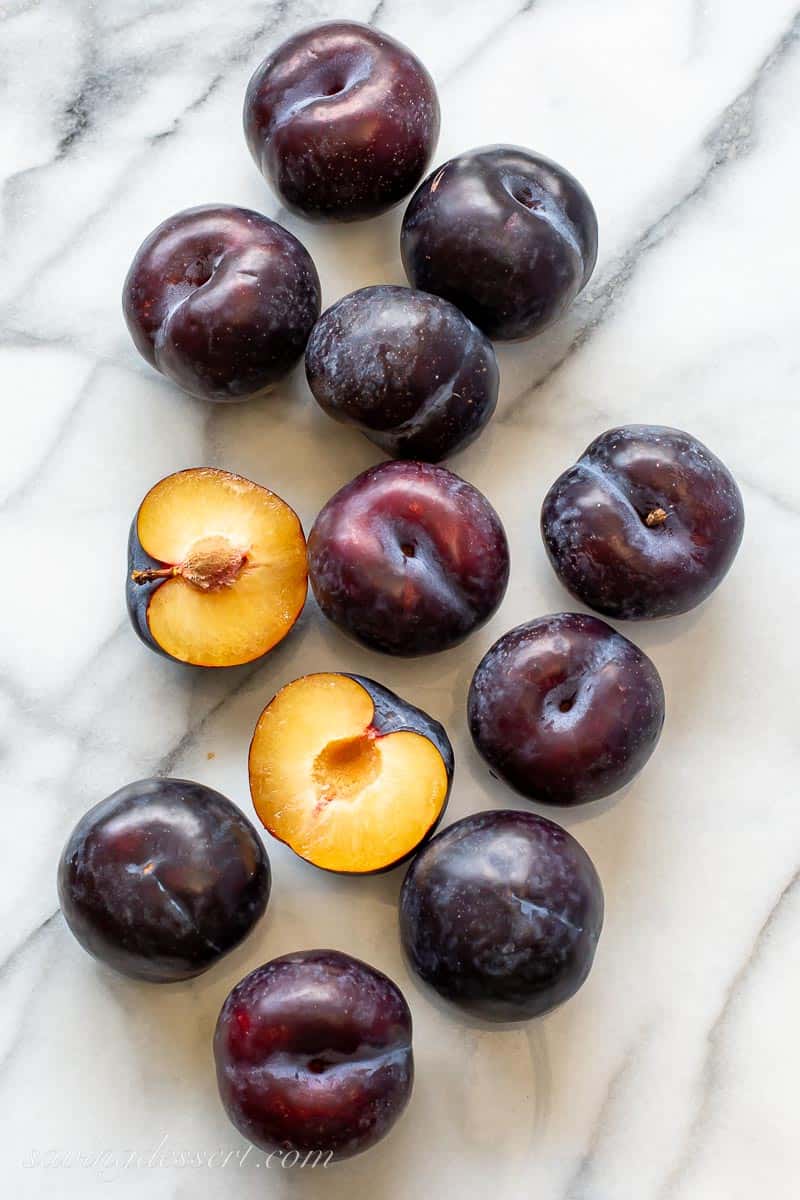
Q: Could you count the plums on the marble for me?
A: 11